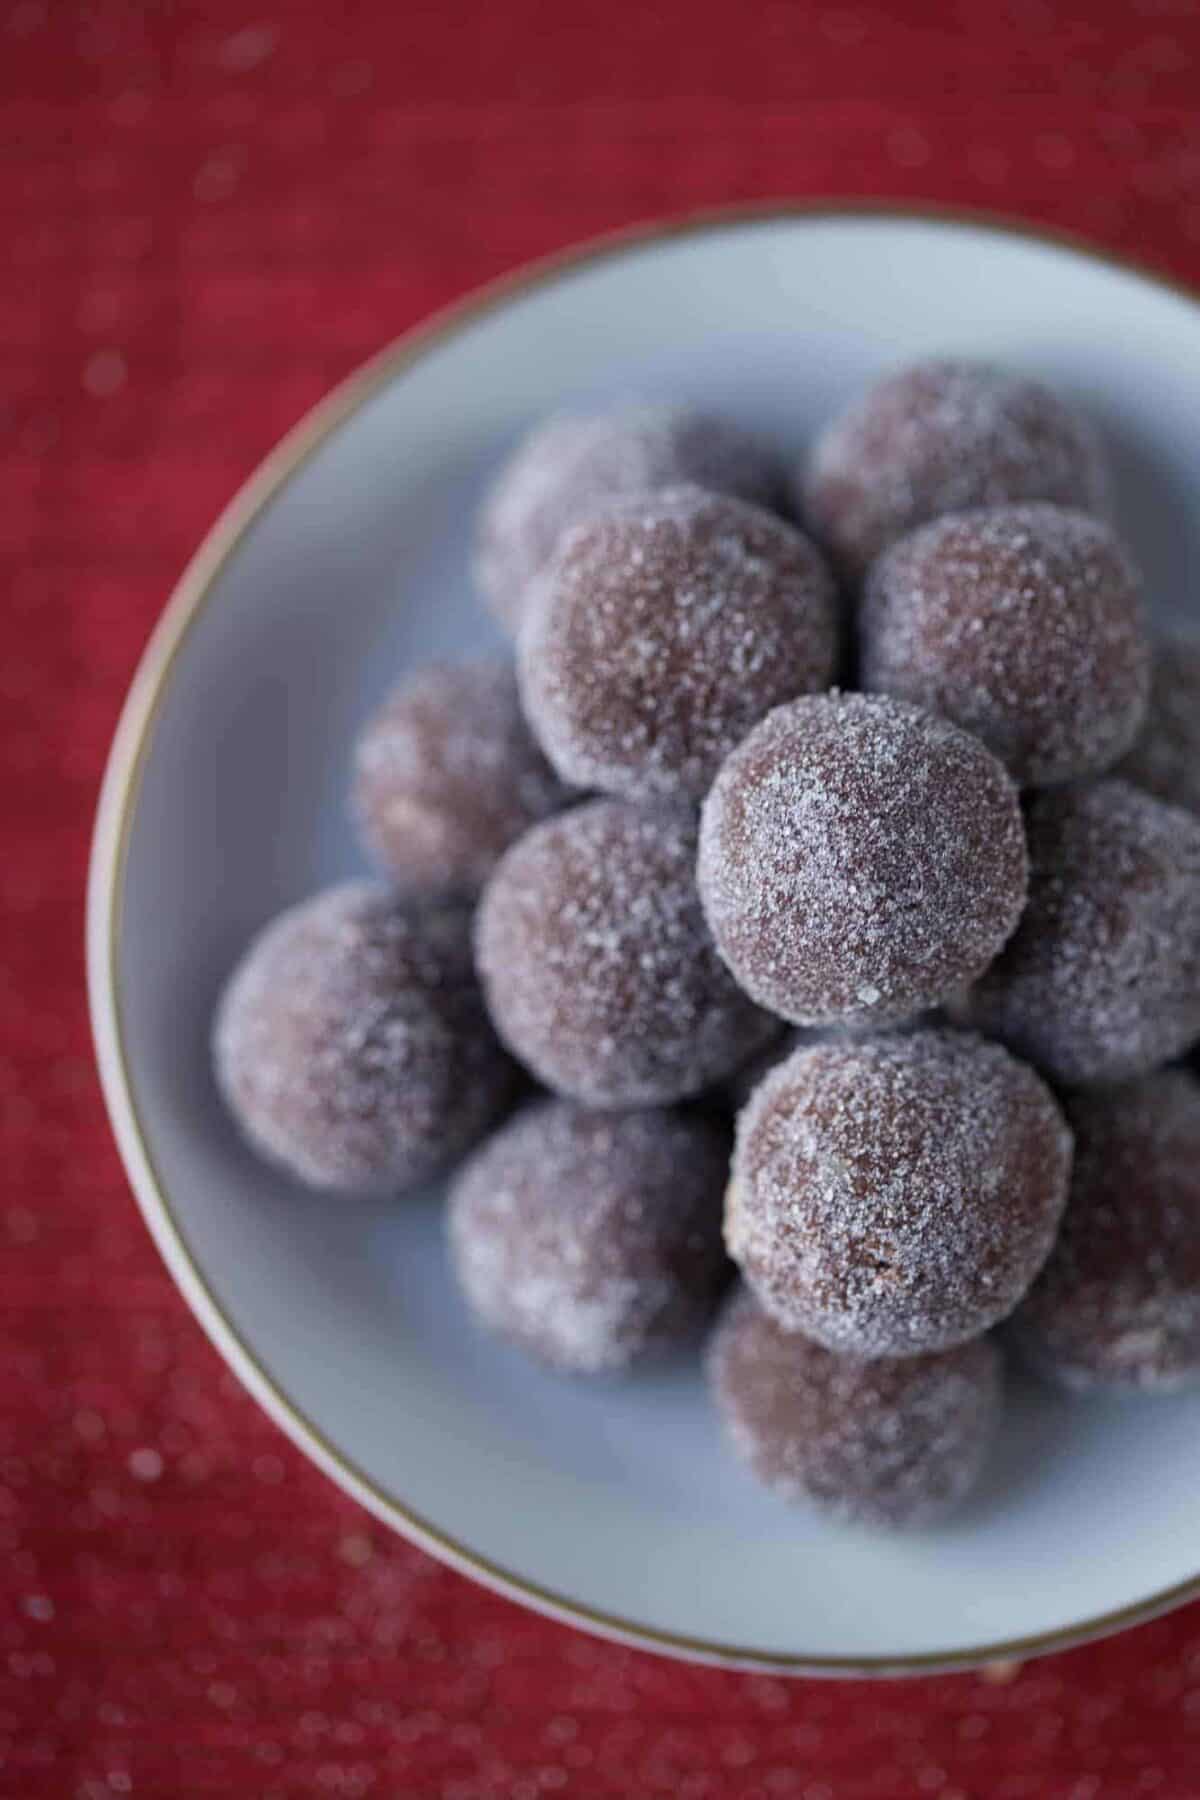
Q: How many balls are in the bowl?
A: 14